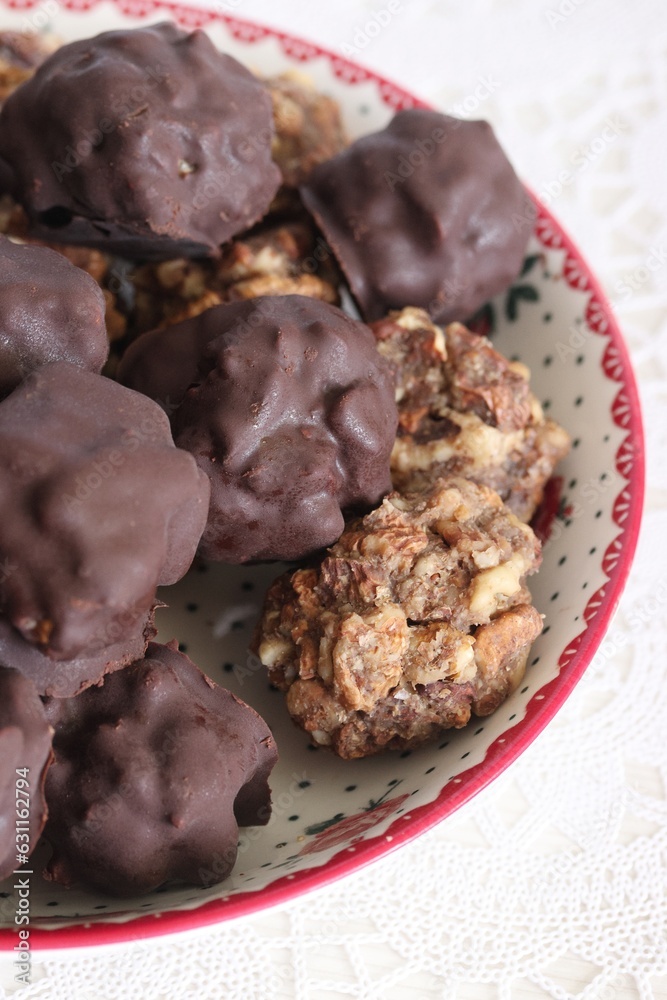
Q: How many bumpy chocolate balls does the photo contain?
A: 7